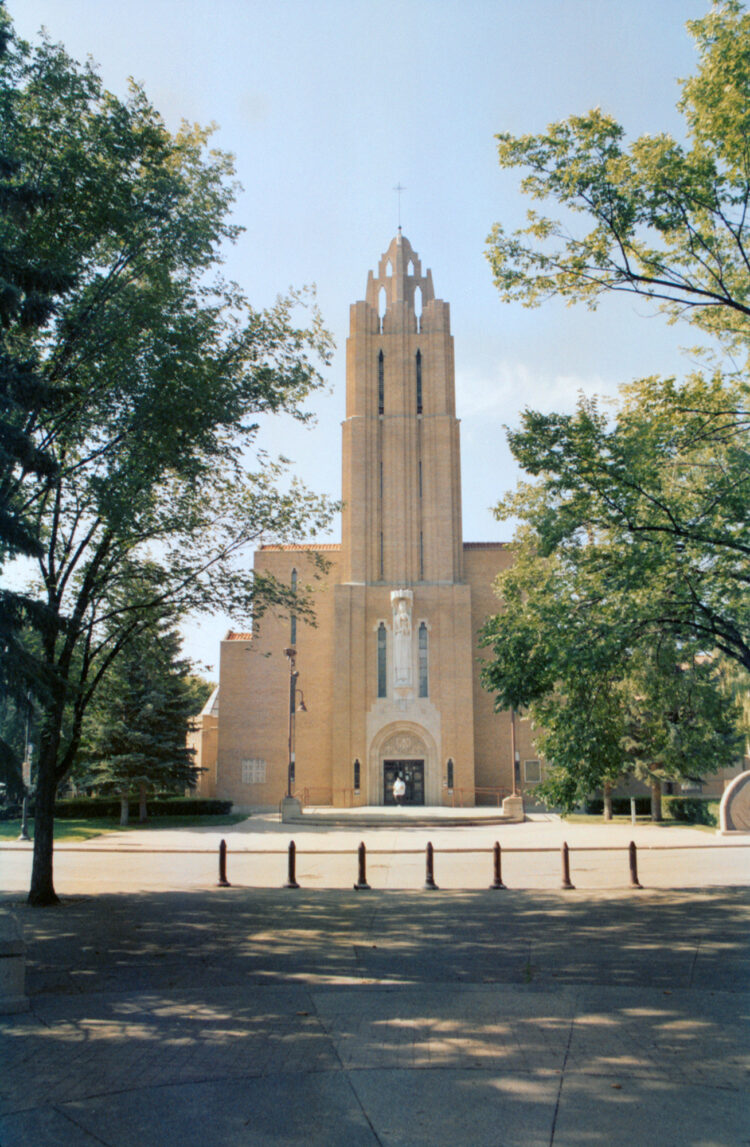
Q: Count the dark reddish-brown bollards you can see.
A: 7